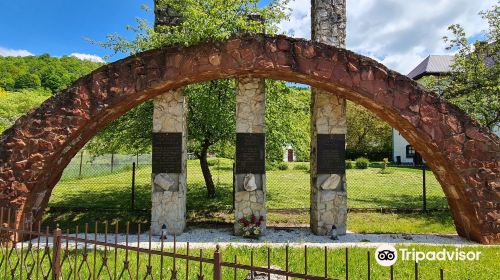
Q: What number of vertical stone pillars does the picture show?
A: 3